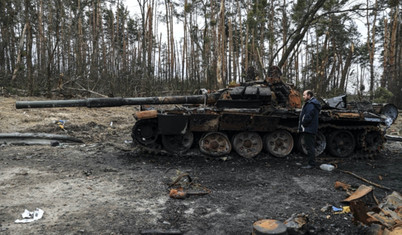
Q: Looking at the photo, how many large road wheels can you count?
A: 6